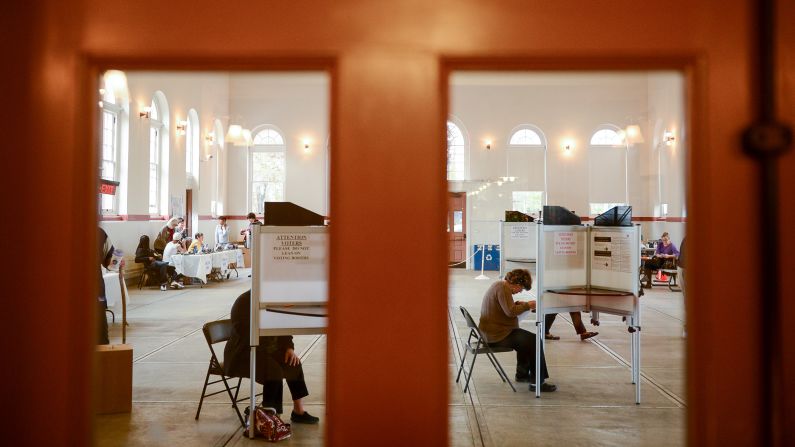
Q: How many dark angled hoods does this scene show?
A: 4